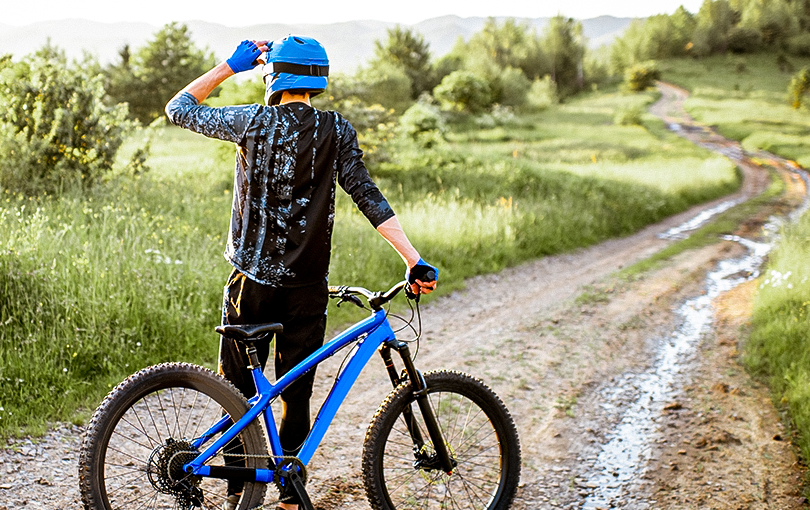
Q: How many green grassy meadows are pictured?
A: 2